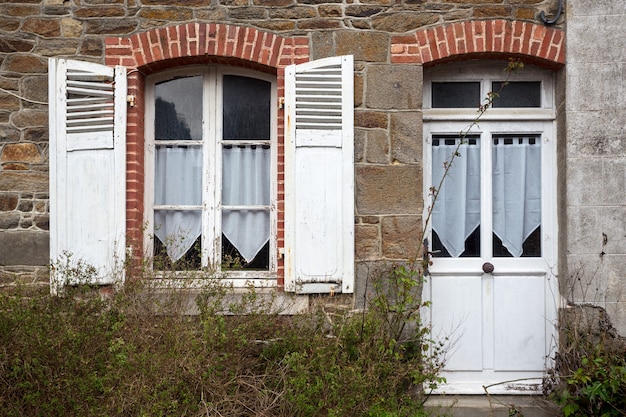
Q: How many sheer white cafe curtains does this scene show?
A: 4